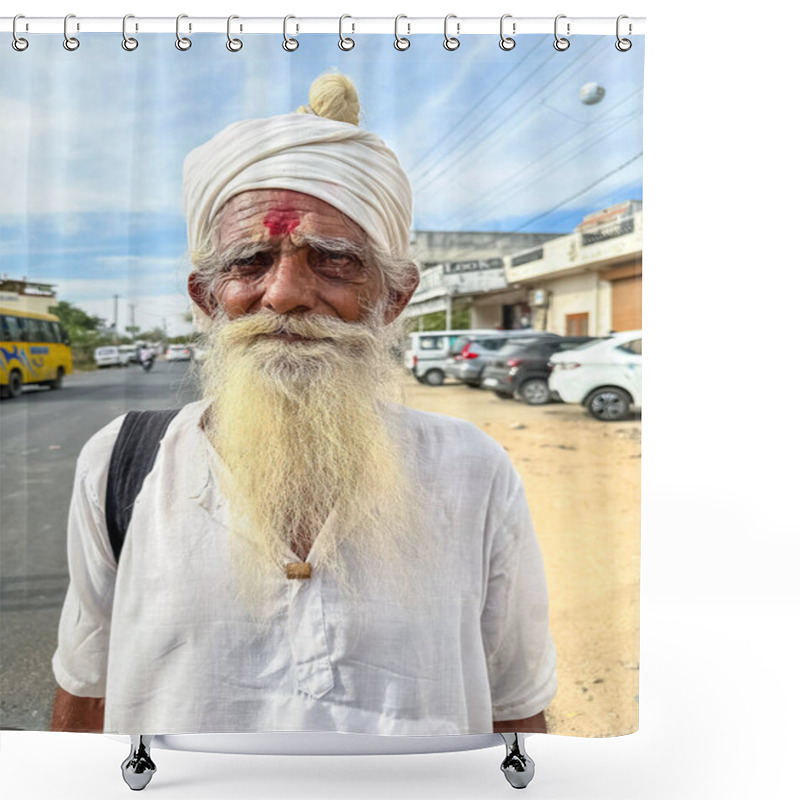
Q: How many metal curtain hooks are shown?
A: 12